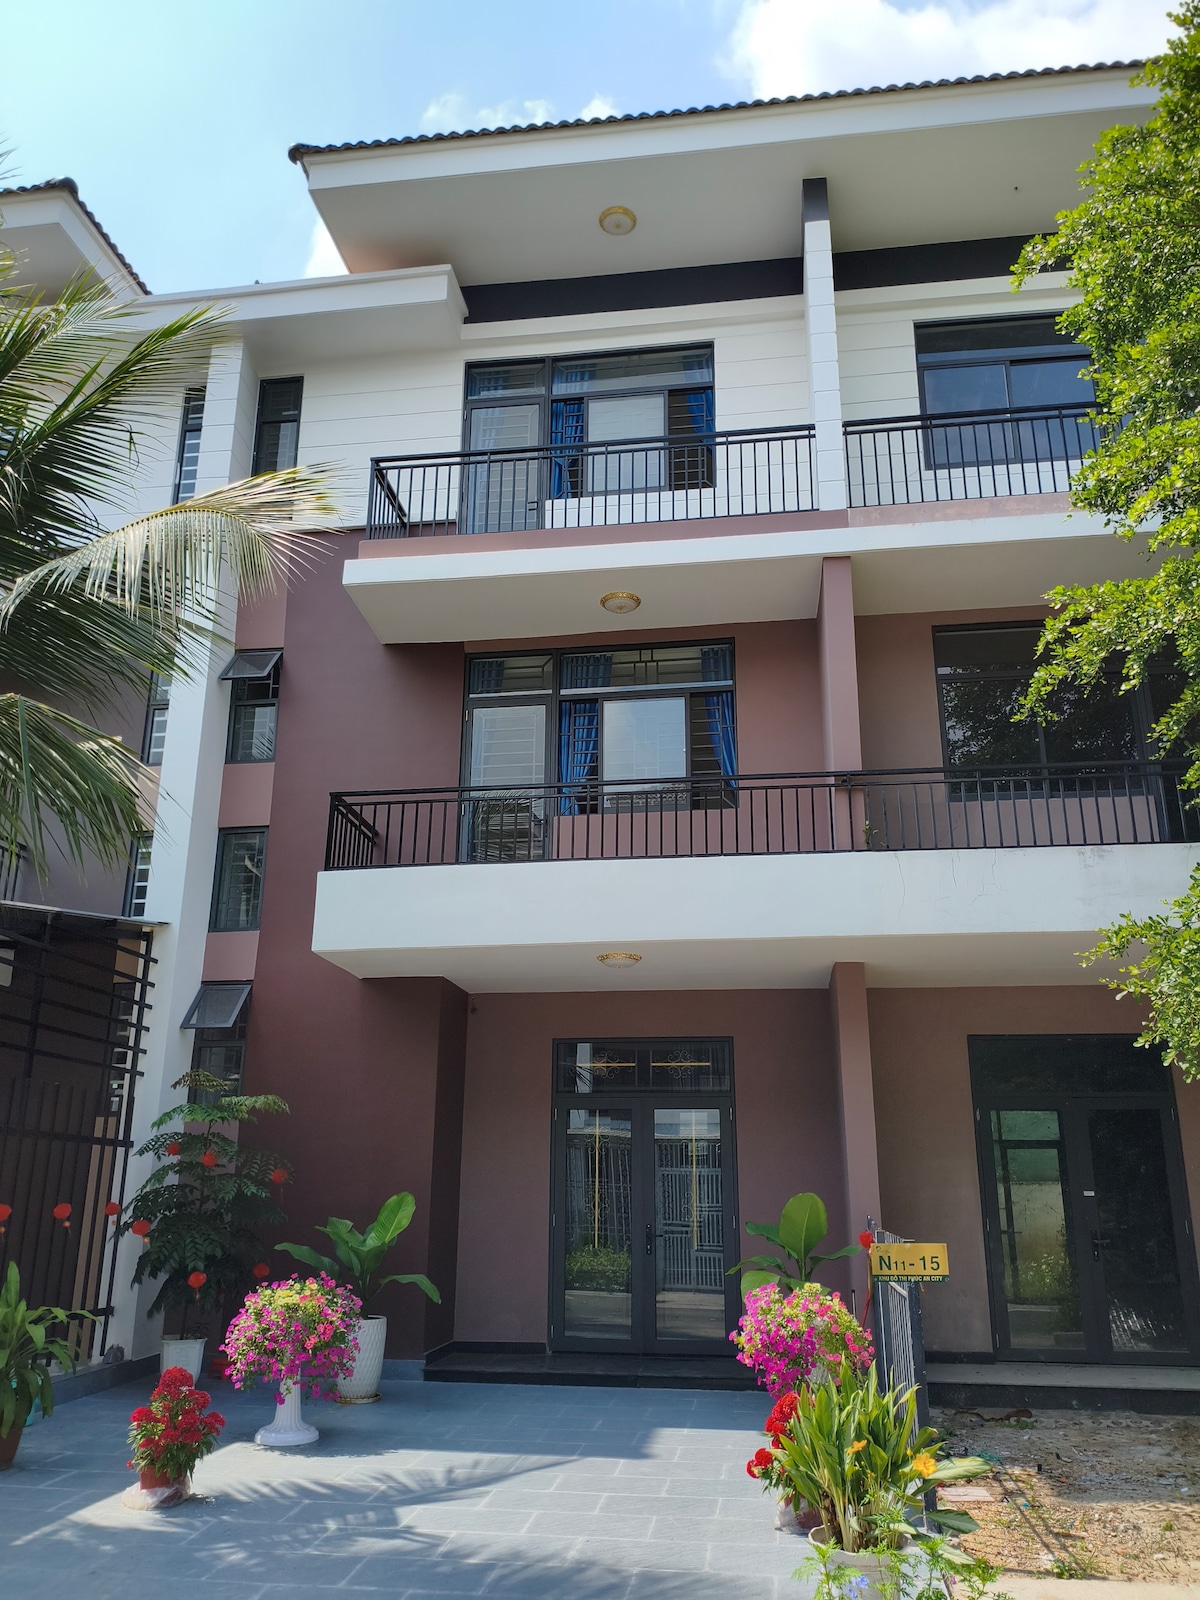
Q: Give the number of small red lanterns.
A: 10